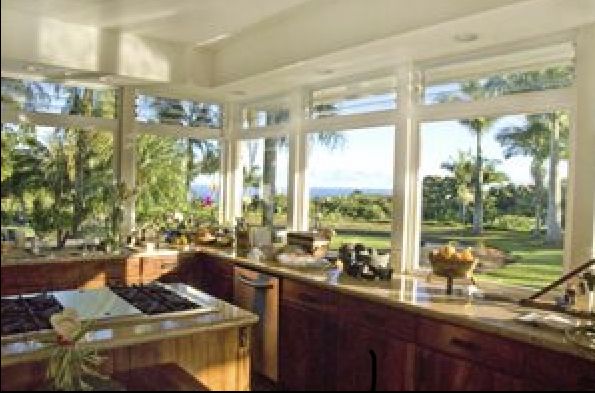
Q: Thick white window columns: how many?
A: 5